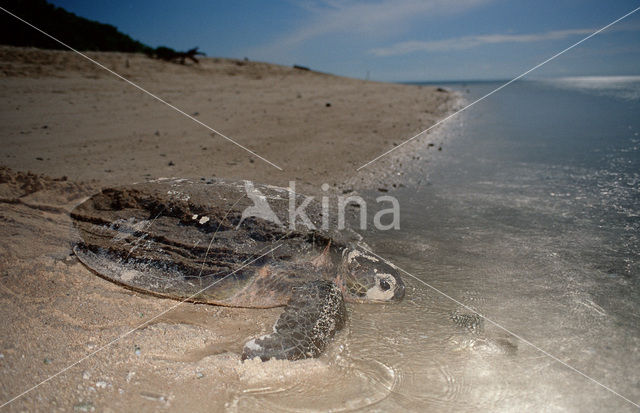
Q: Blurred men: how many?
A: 0